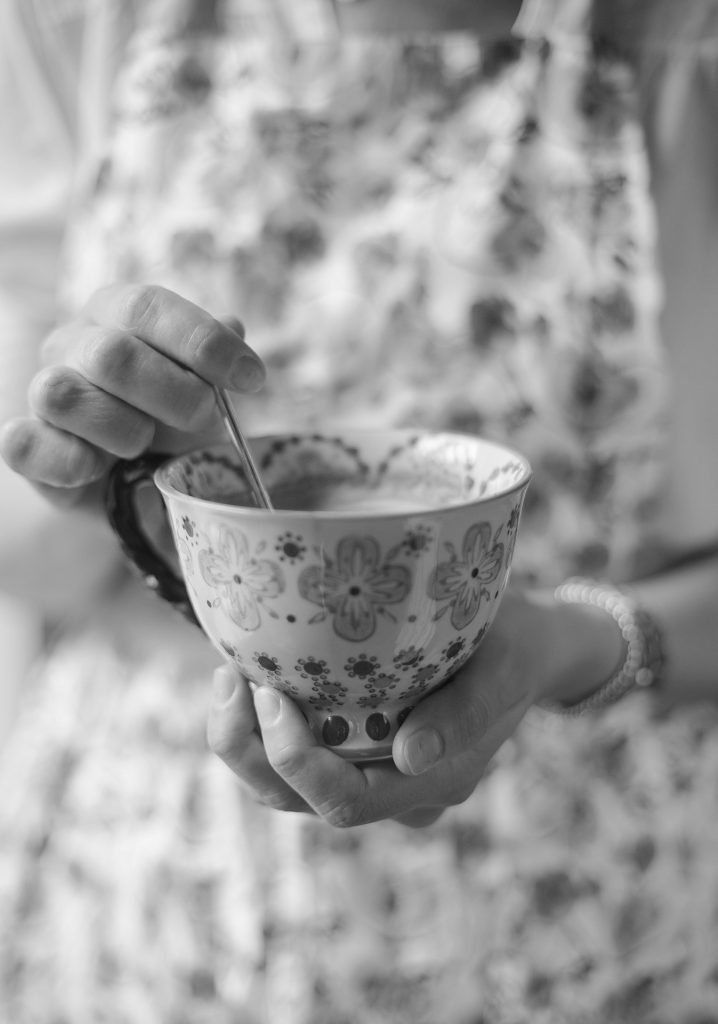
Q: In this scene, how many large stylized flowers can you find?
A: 3